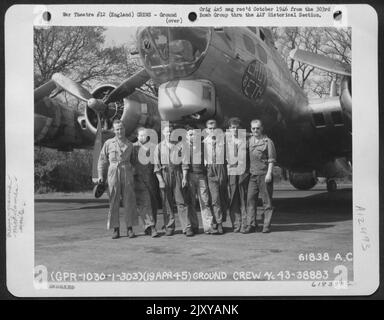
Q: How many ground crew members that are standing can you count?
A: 7